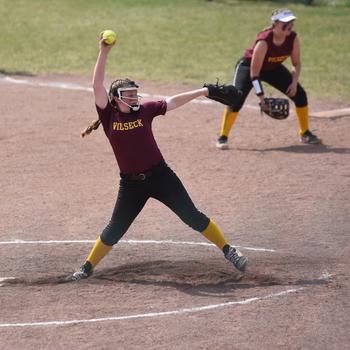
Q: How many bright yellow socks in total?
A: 4